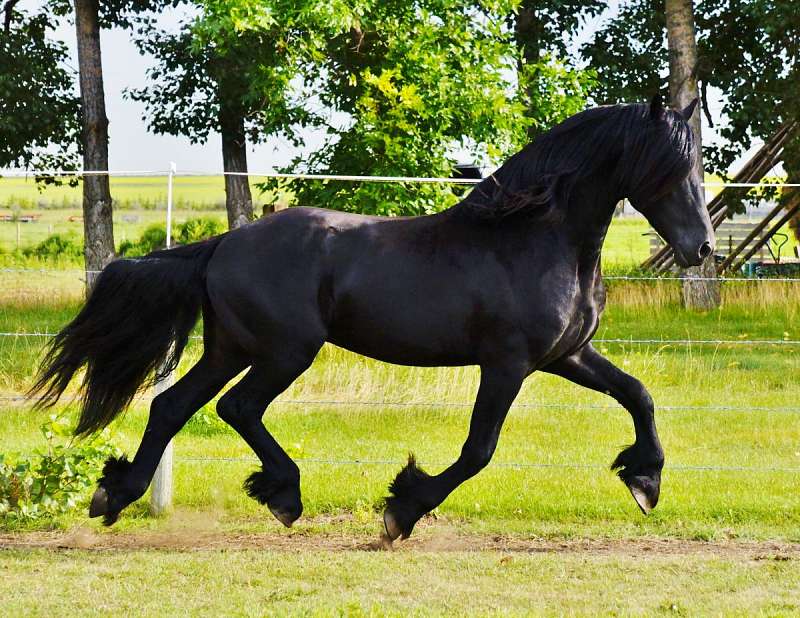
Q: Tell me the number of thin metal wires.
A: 4